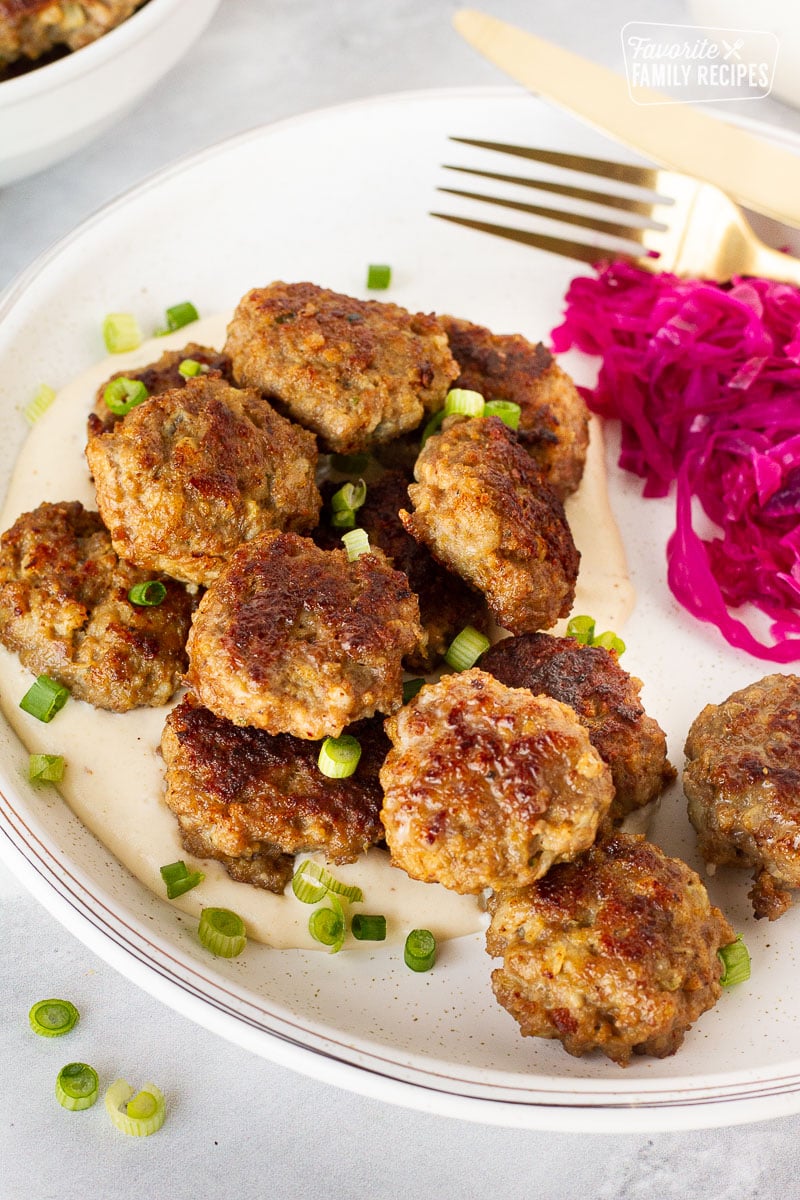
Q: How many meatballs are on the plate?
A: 13